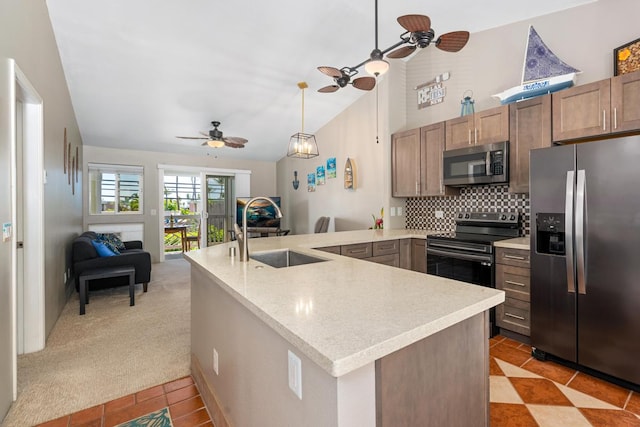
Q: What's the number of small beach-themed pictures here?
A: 3